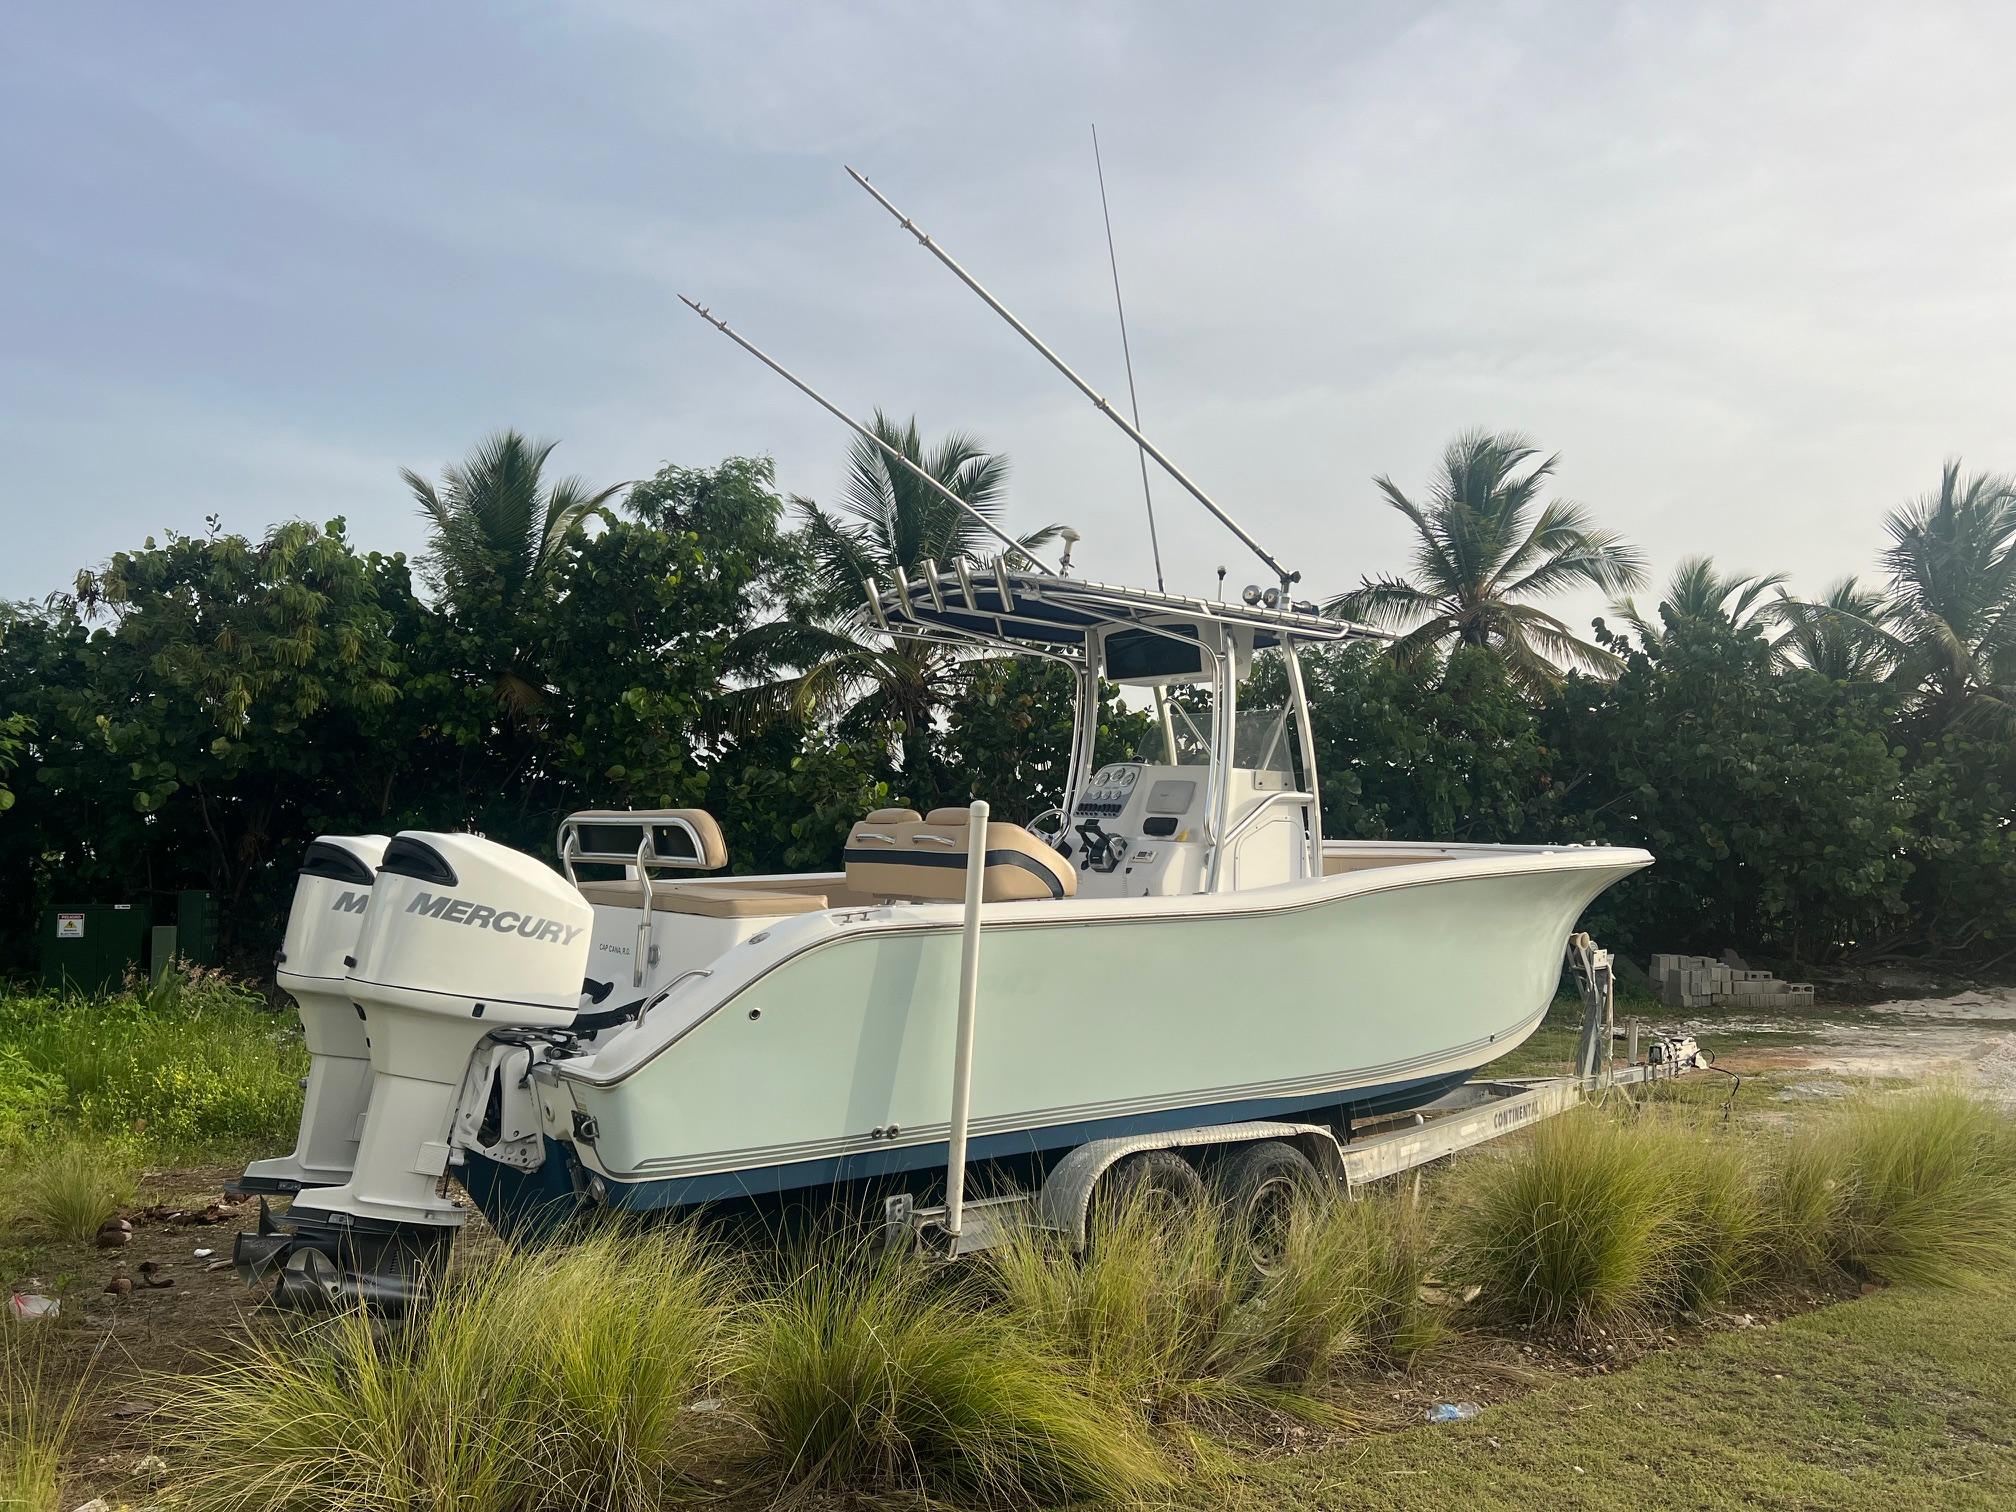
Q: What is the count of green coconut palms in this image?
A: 6